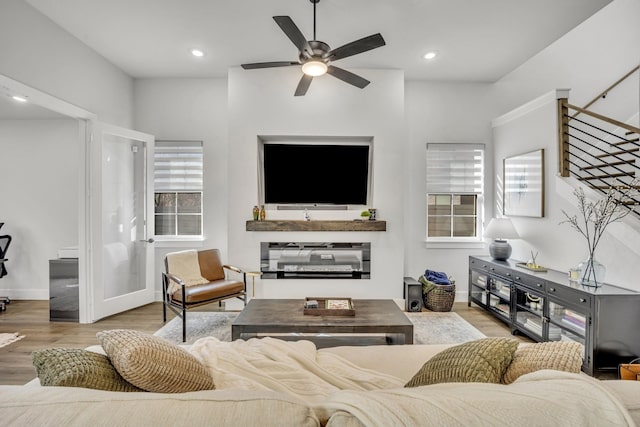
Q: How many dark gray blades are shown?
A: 5